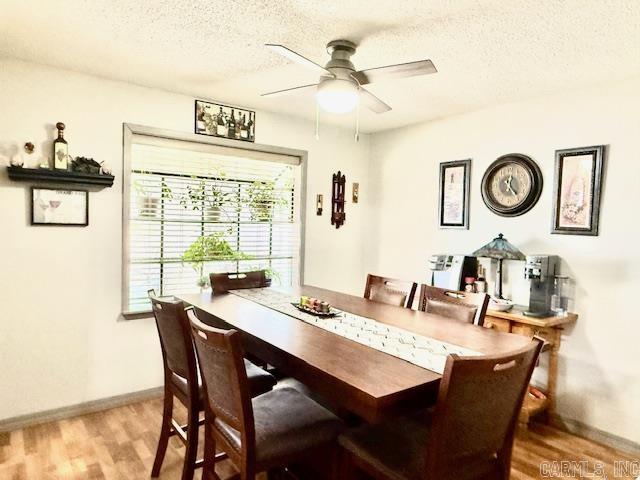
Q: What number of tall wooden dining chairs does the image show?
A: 6